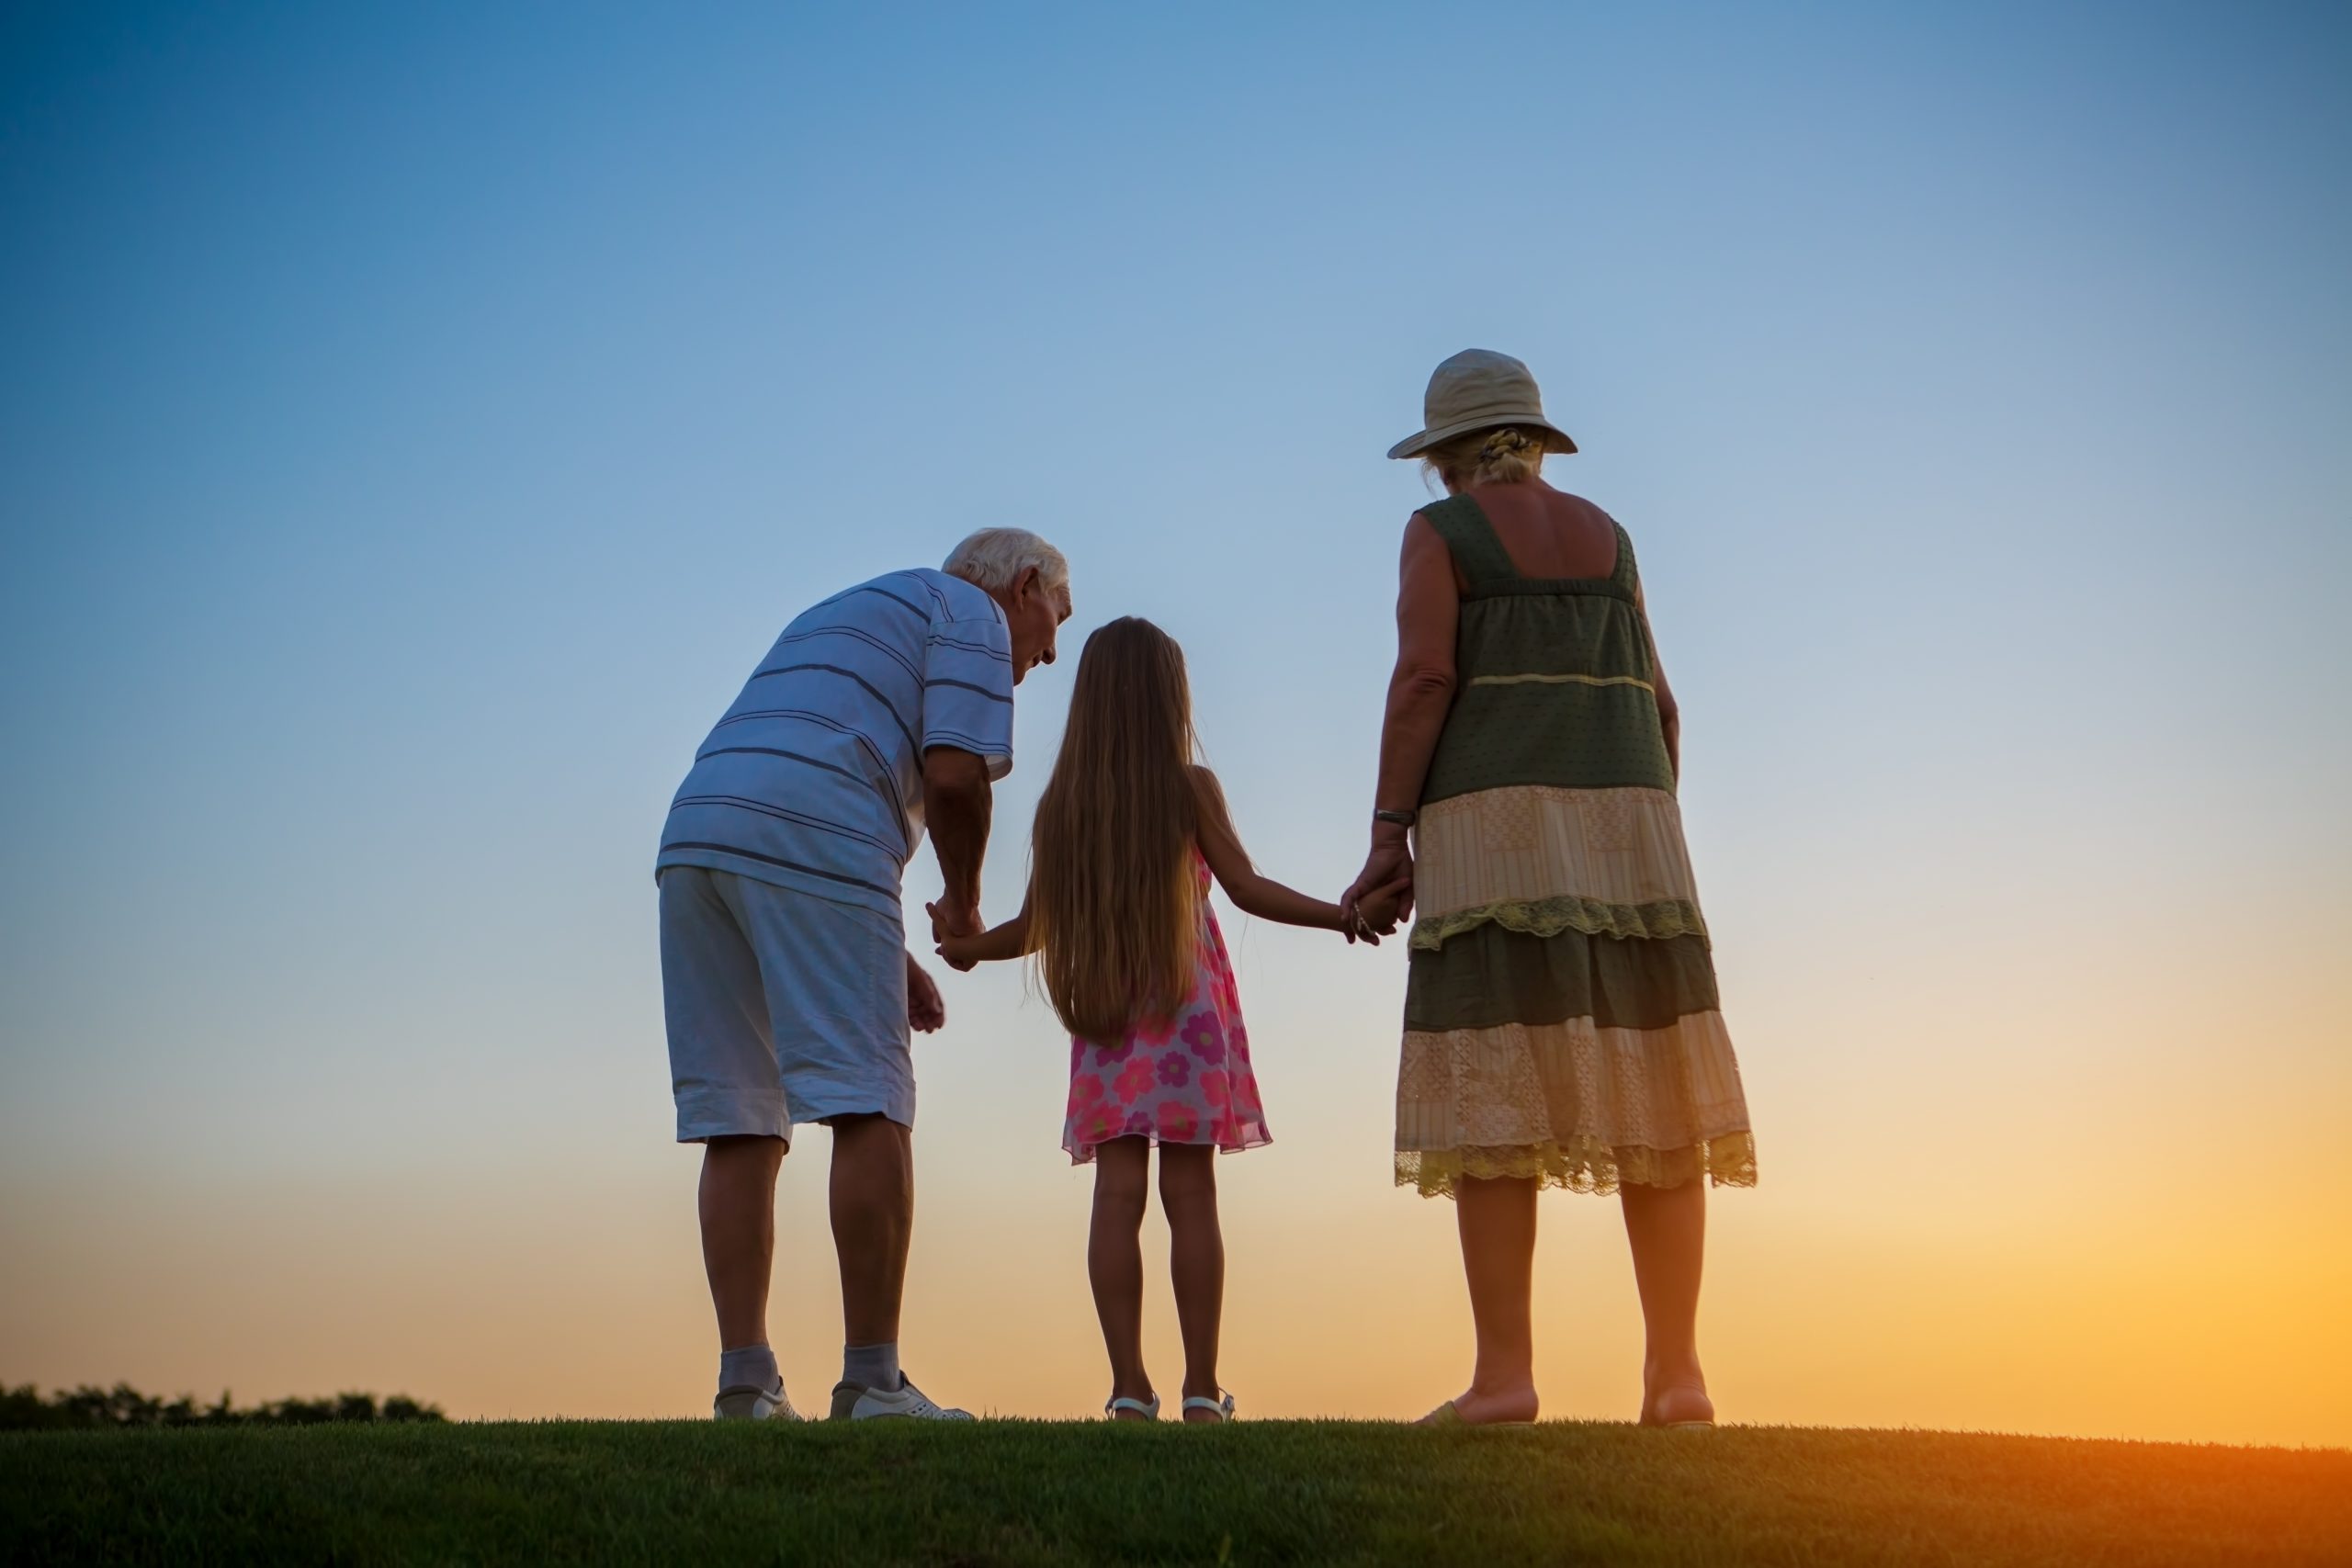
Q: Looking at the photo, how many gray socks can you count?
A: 2